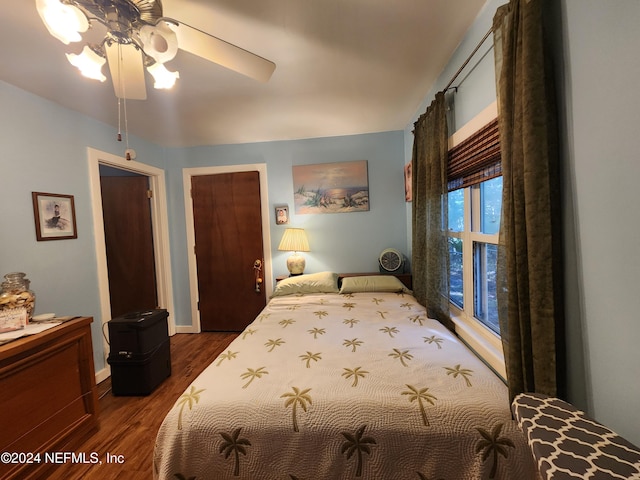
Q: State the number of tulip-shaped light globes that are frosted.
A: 4